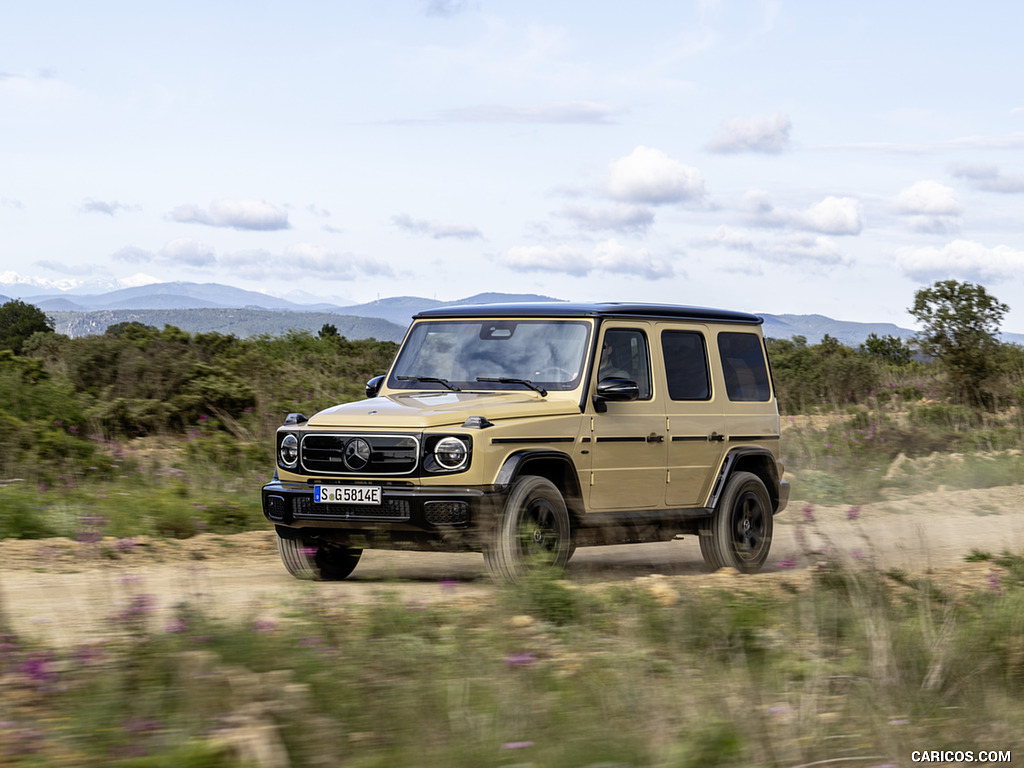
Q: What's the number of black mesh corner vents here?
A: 2